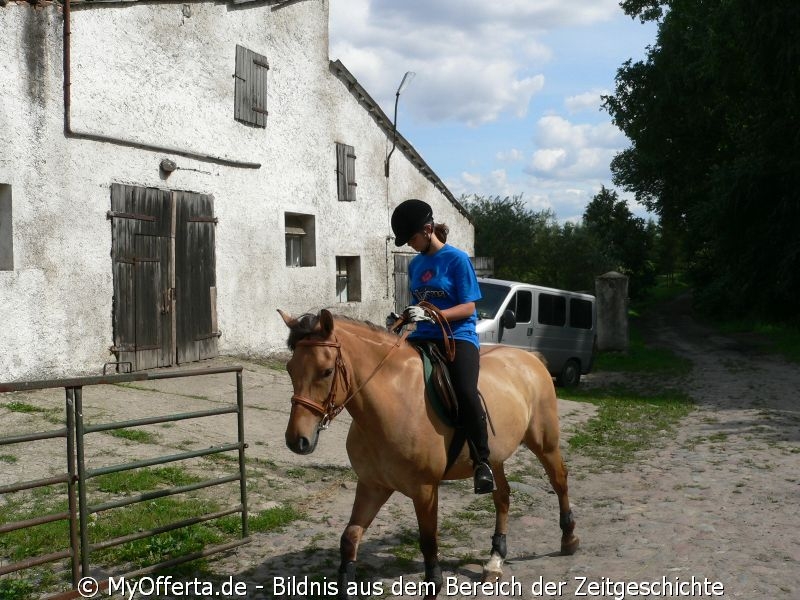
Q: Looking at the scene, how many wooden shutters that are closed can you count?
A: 2